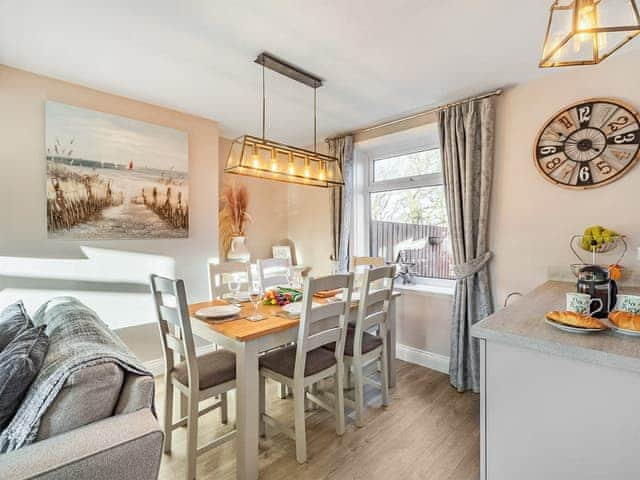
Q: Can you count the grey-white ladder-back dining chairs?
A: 6